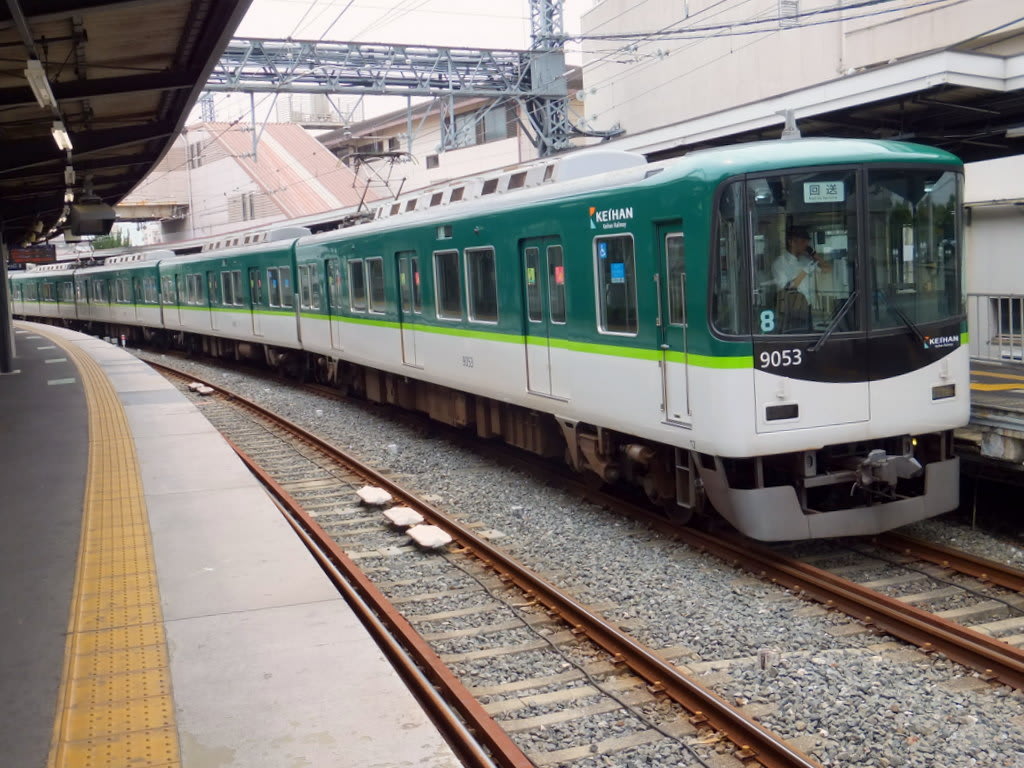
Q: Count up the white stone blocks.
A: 5